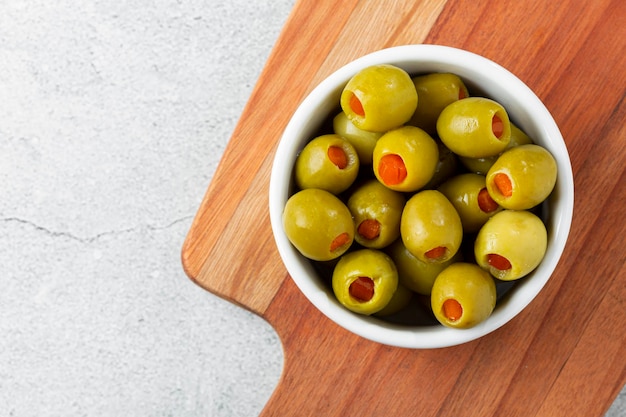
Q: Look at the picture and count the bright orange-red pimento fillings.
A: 13